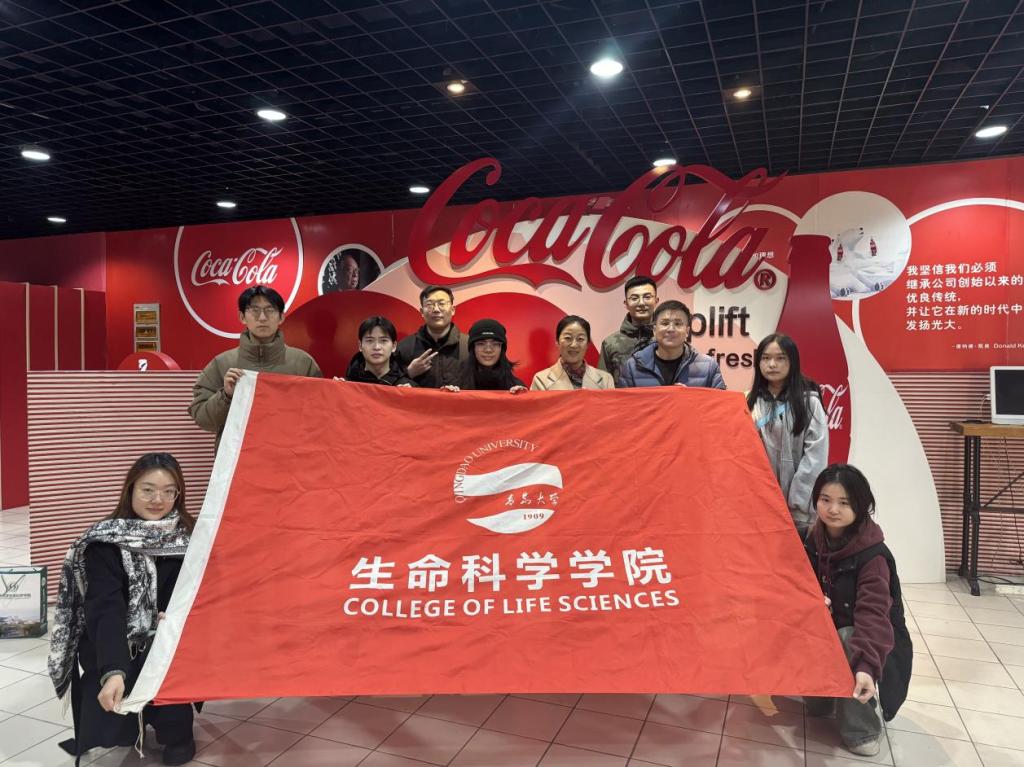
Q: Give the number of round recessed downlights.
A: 10